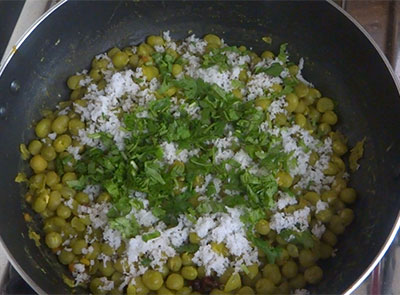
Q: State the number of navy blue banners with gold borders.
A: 0